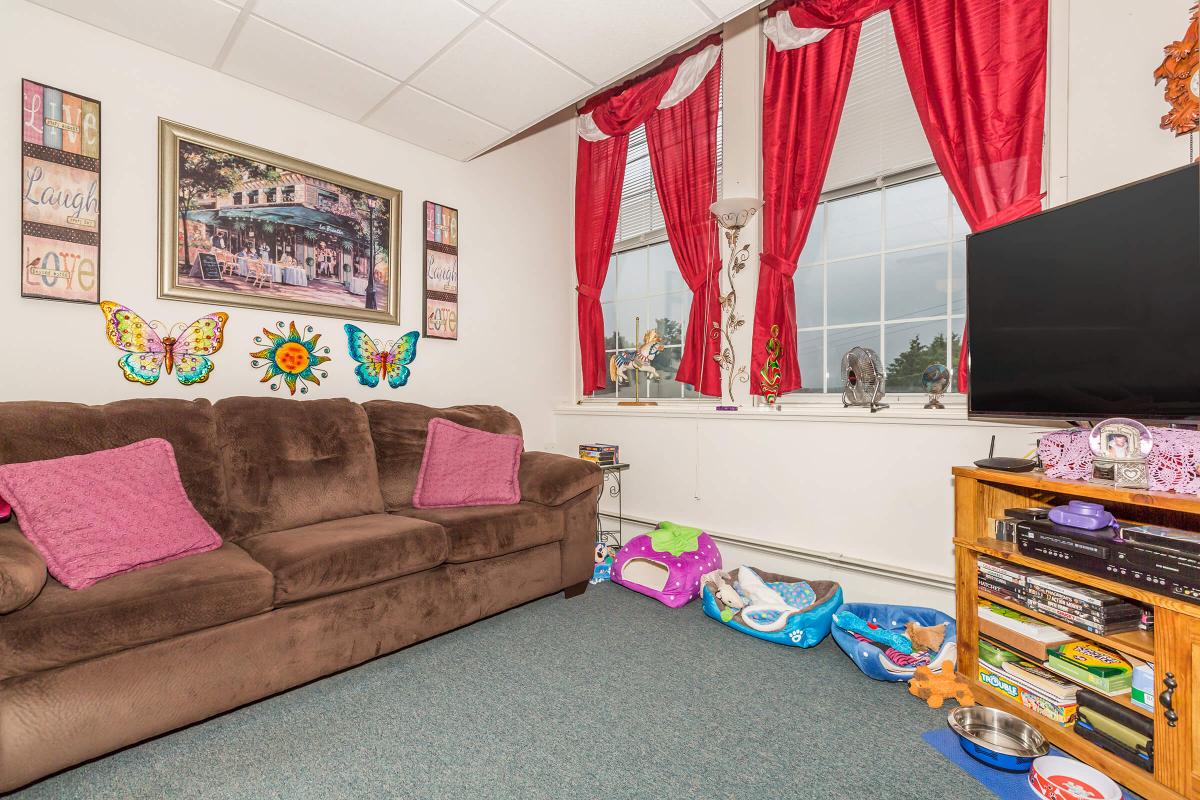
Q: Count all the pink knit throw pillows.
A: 2